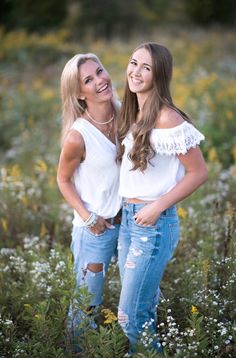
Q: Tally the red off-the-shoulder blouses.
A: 0